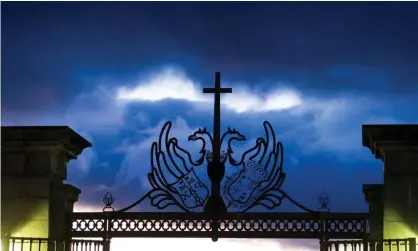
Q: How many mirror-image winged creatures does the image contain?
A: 2